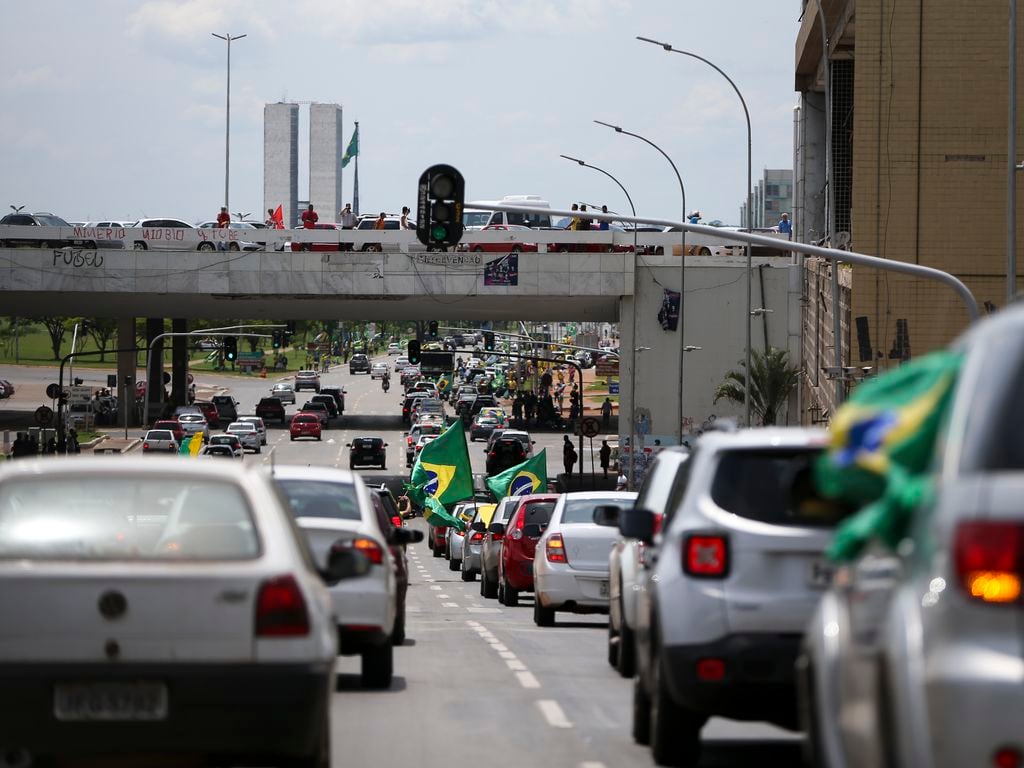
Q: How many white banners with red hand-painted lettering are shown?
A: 1